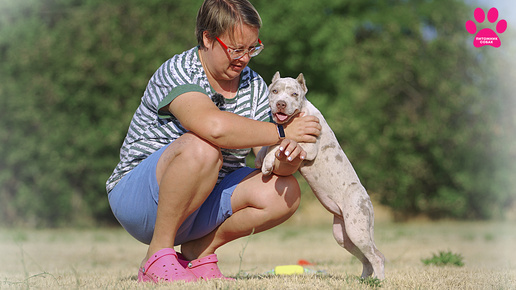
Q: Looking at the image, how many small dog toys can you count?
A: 2